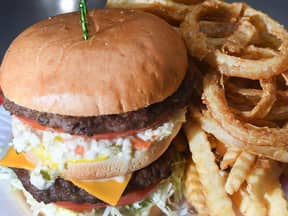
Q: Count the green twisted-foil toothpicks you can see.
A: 1